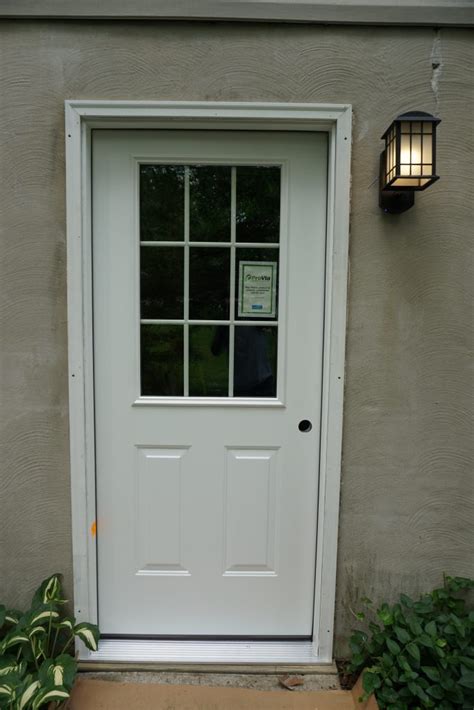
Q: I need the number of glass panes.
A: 9